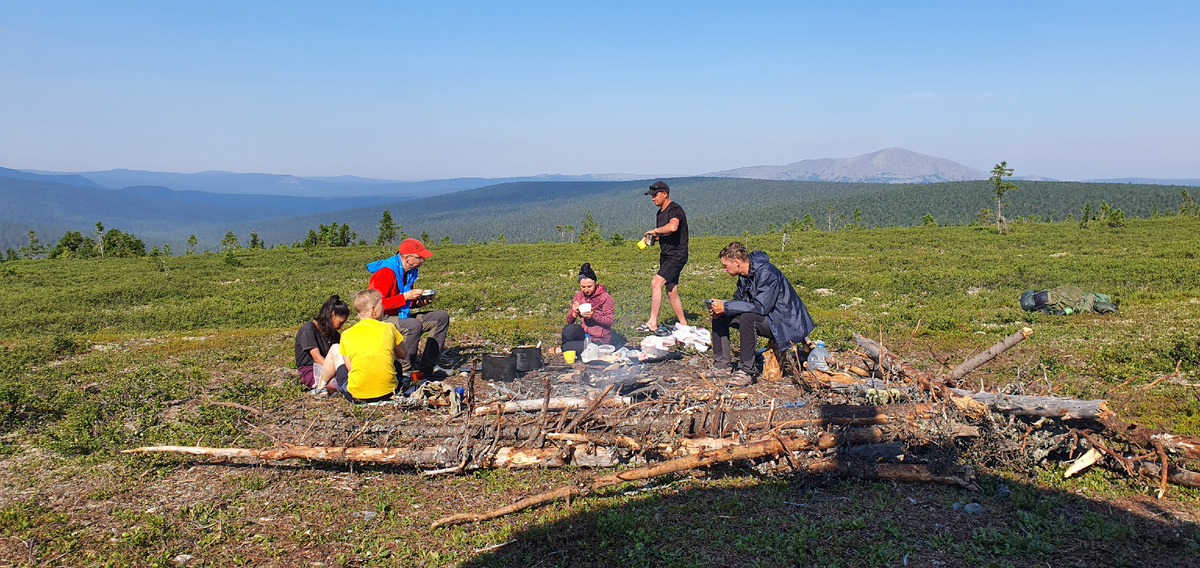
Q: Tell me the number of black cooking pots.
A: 2